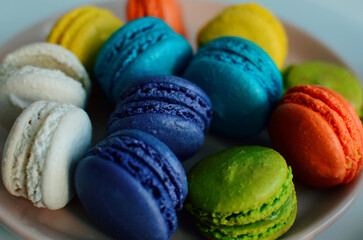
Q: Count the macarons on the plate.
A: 12